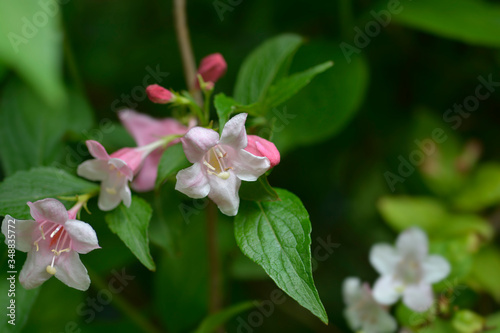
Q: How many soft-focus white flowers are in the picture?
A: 2